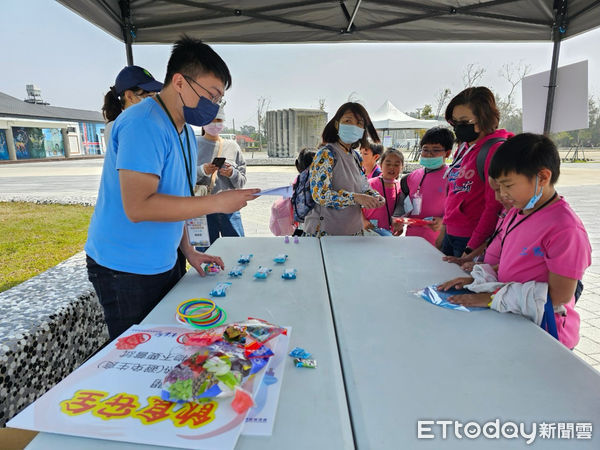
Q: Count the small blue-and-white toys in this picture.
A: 6